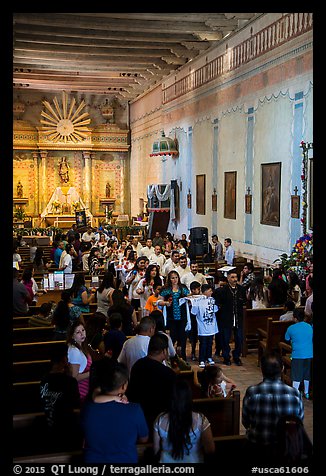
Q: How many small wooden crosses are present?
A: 4